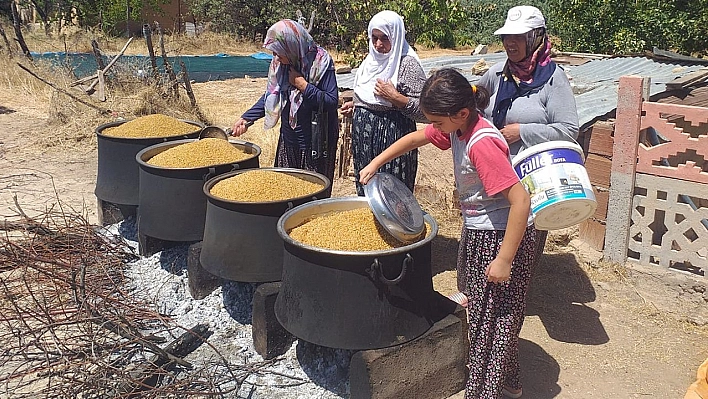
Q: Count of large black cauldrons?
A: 4